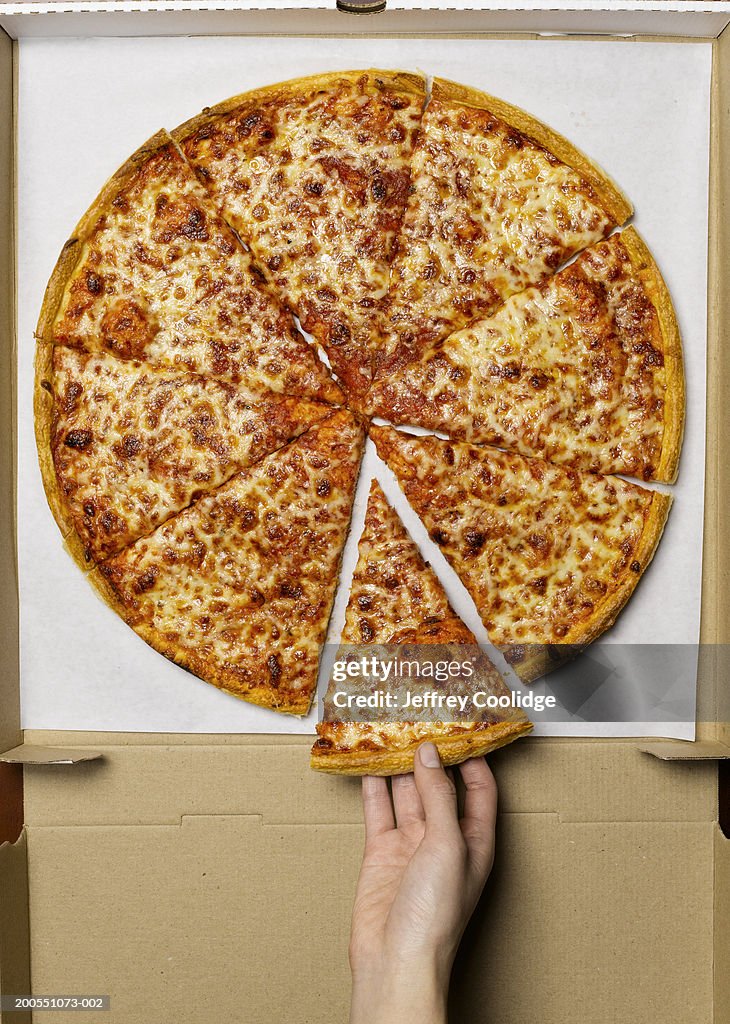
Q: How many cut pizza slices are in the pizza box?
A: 8